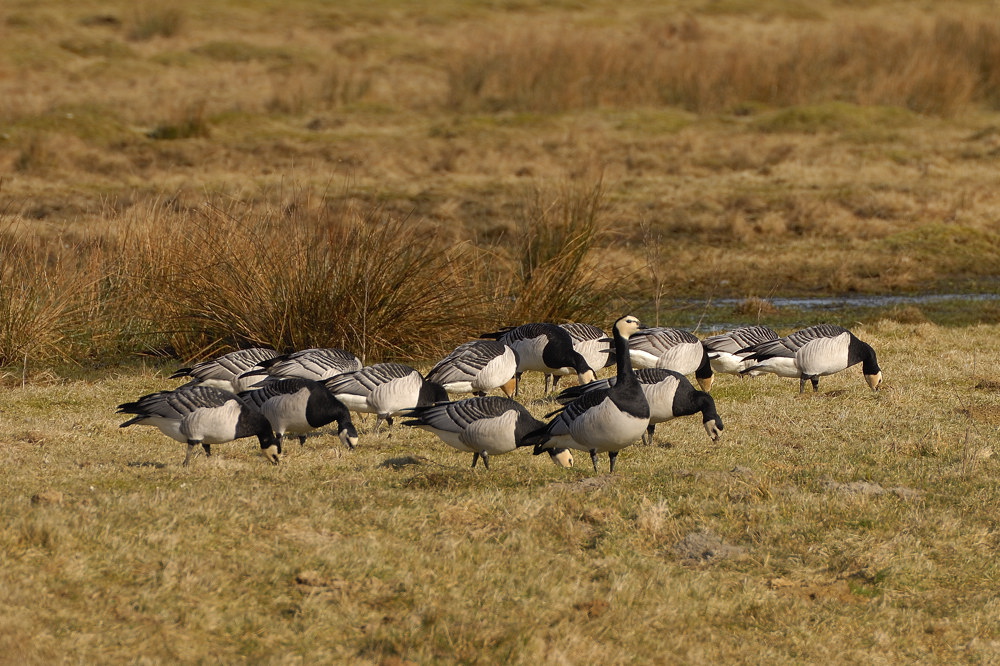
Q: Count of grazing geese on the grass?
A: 13